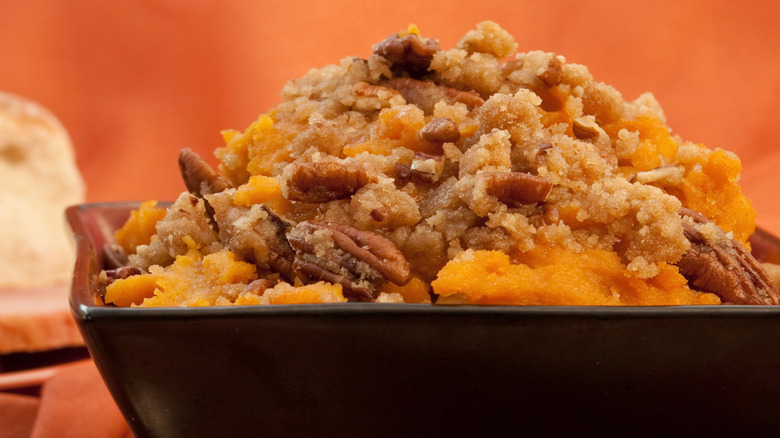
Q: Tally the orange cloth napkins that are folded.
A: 1